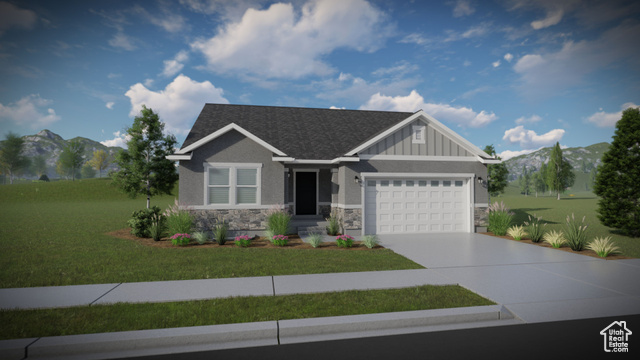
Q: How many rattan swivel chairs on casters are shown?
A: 0